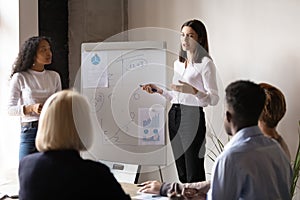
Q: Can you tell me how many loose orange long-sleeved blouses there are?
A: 0